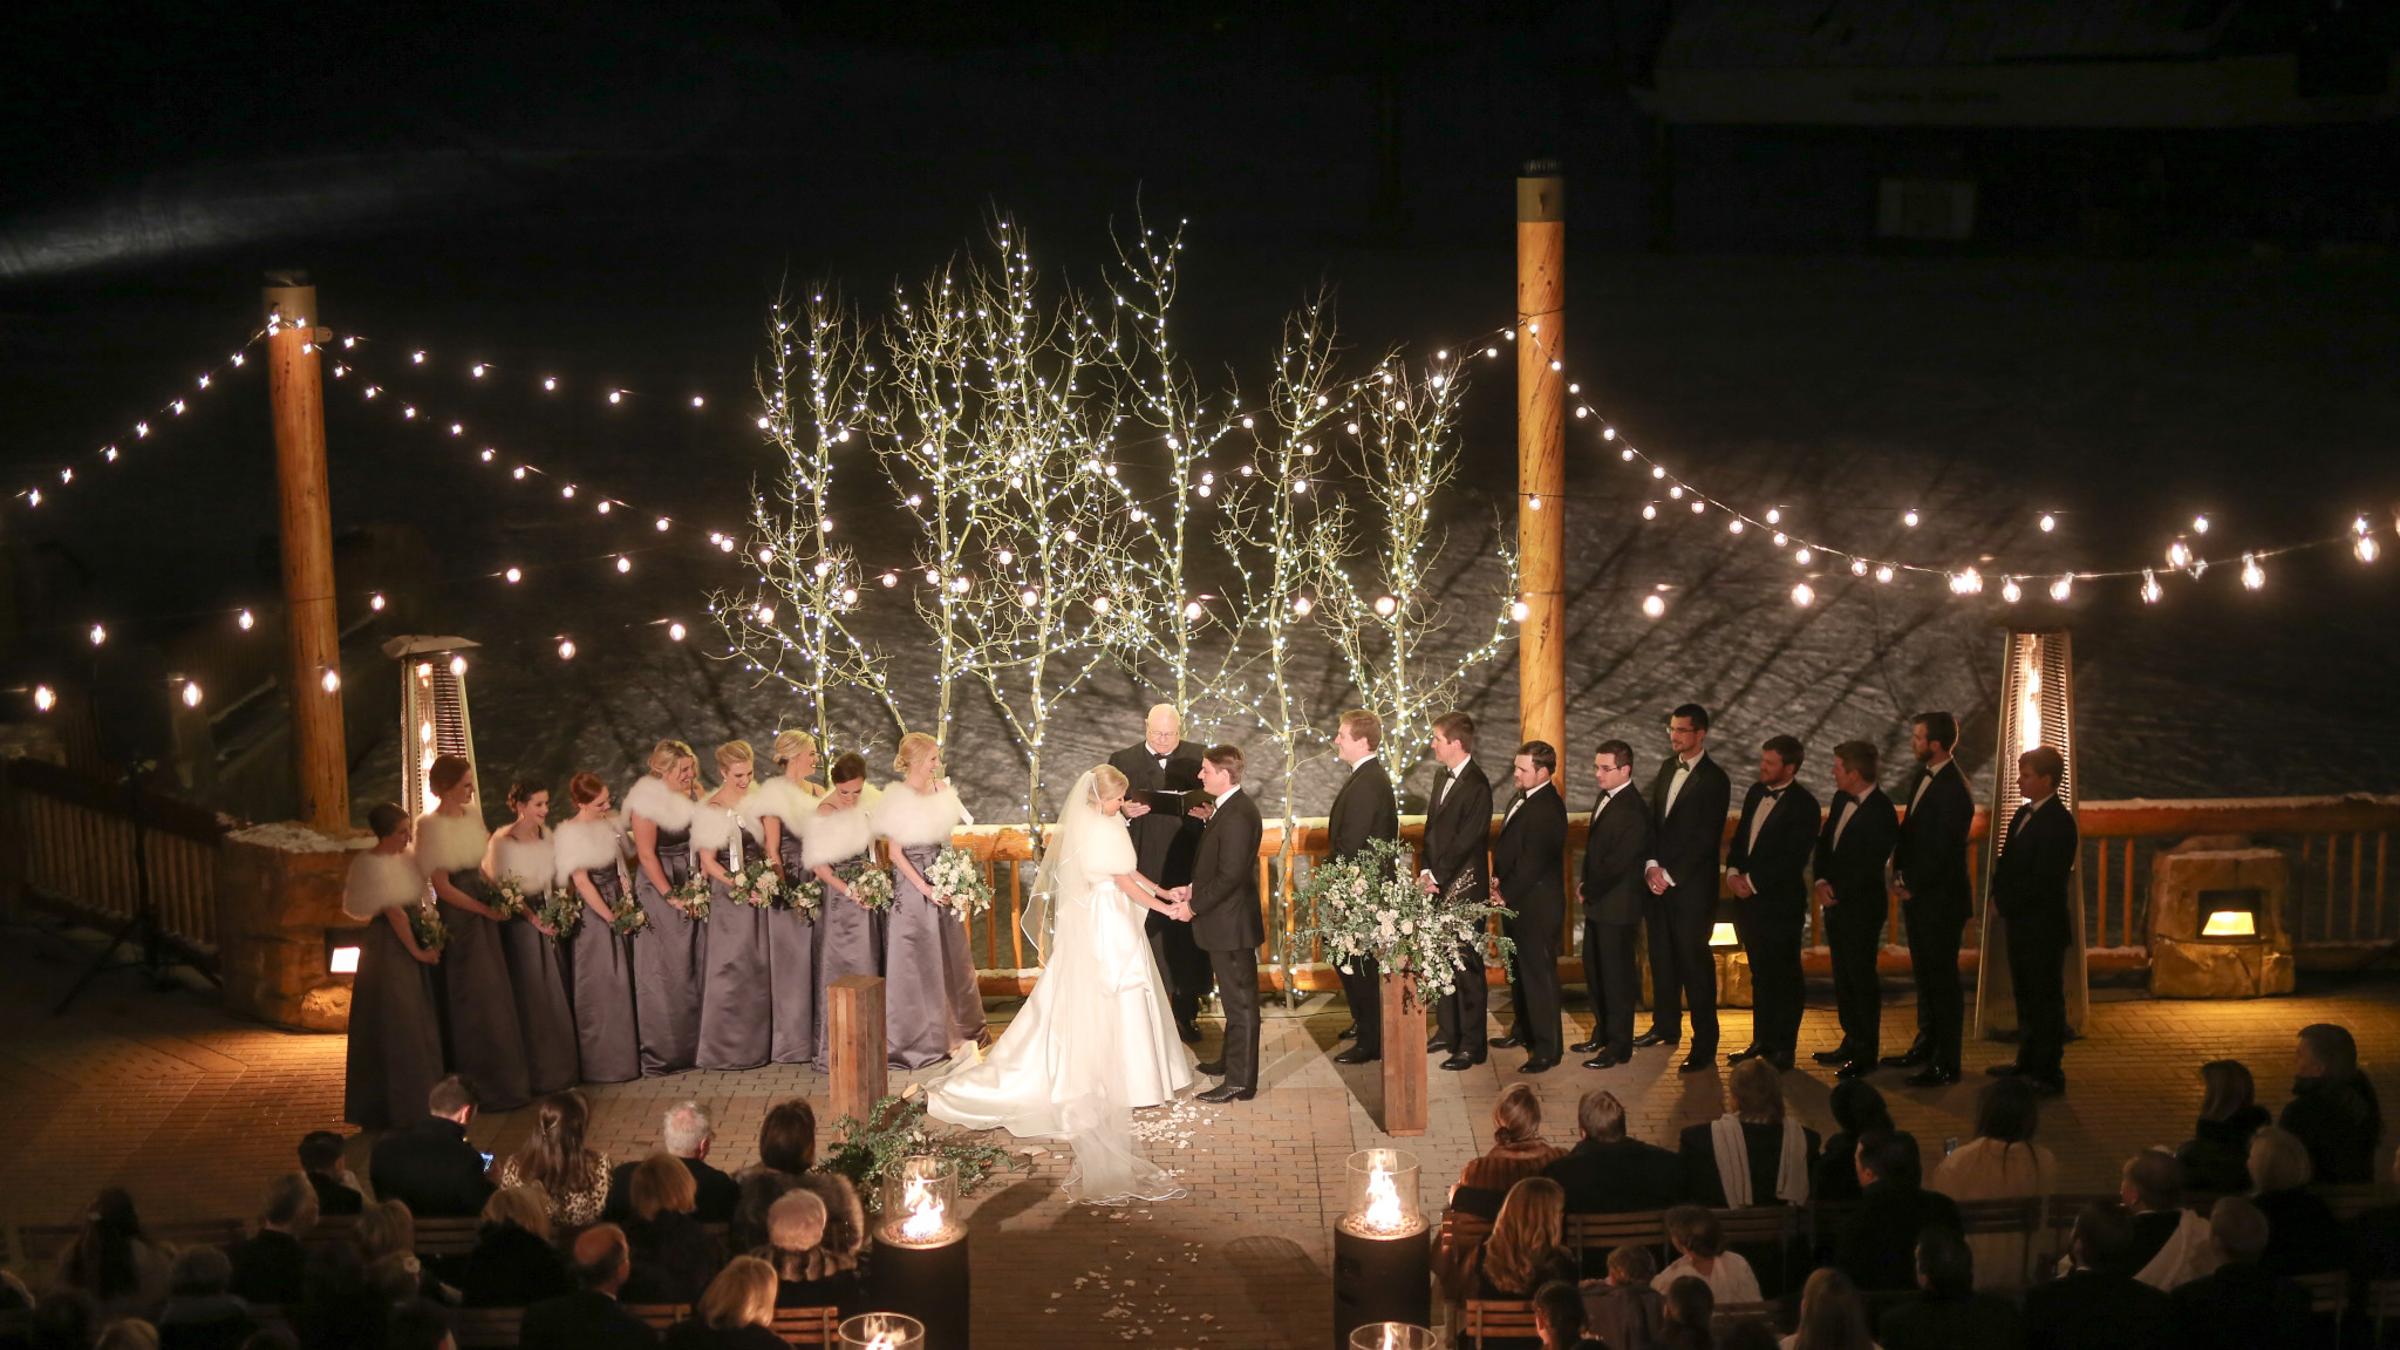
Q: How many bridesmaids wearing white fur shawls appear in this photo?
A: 9